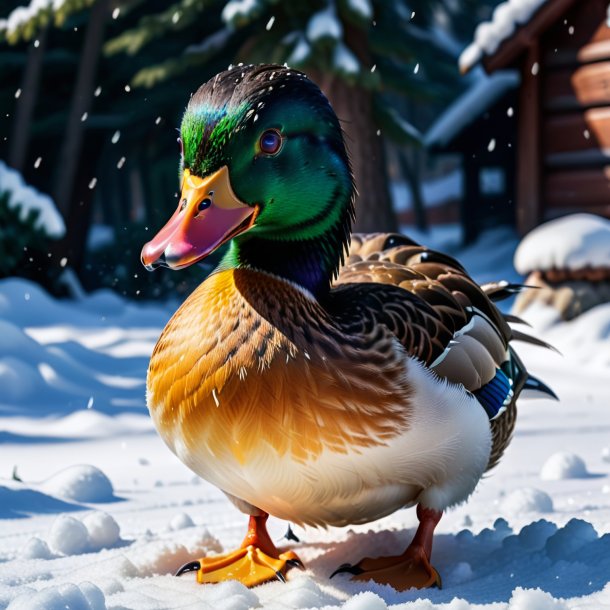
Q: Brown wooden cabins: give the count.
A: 1